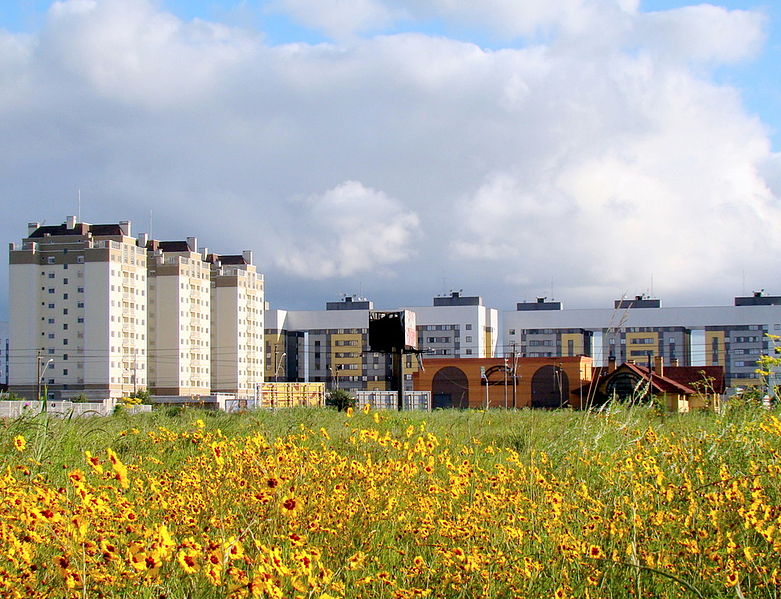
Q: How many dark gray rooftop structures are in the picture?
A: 5